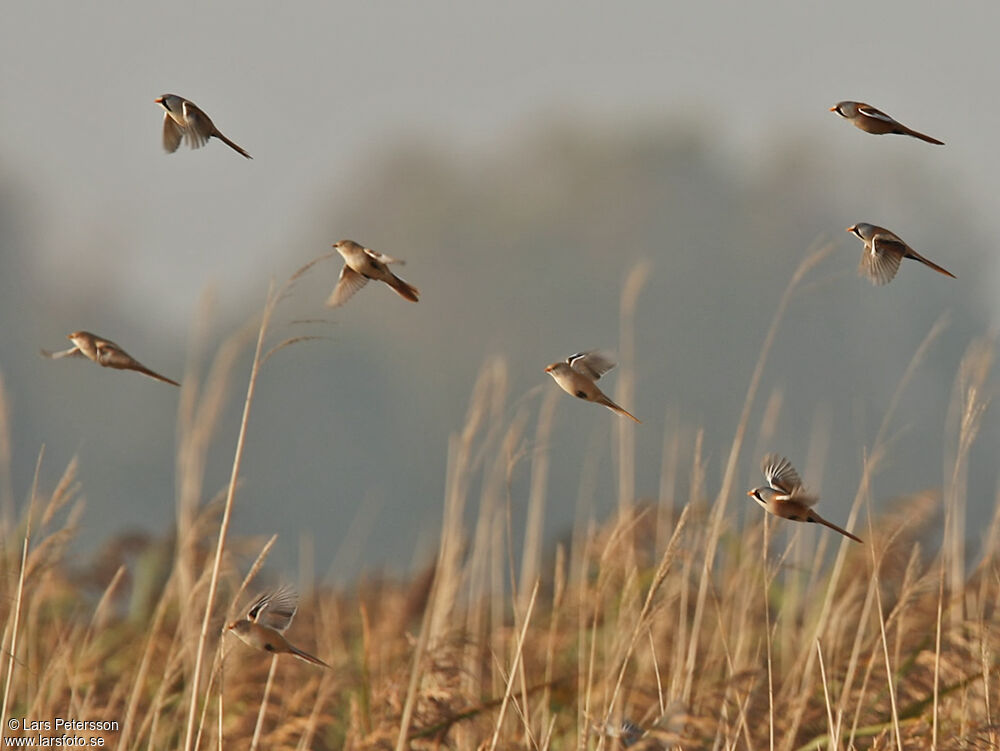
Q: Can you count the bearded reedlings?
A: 8